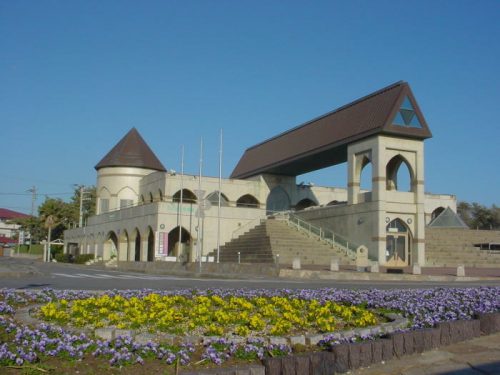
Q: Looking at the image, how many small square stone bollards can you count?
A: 5